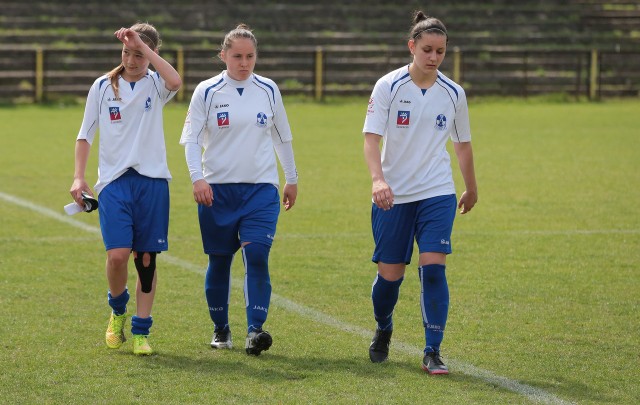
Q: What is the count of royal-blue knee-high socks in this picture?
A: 4